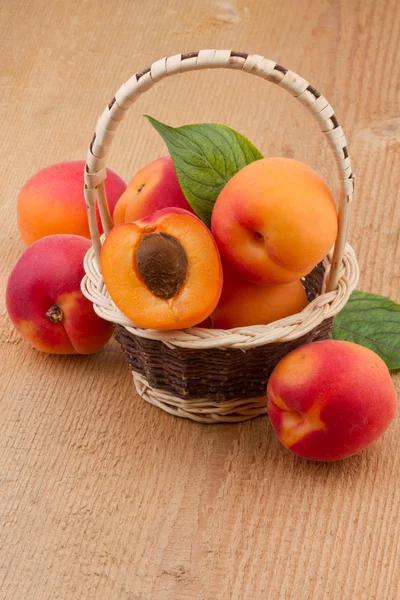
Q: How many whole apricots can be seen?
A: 6